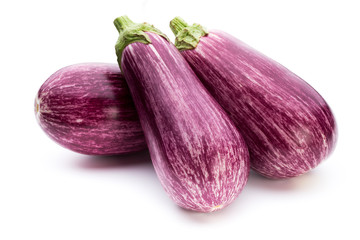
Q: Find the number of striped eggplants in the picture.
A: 3